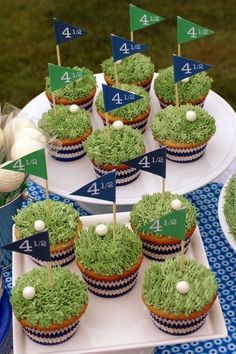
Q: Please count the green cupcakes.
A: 12